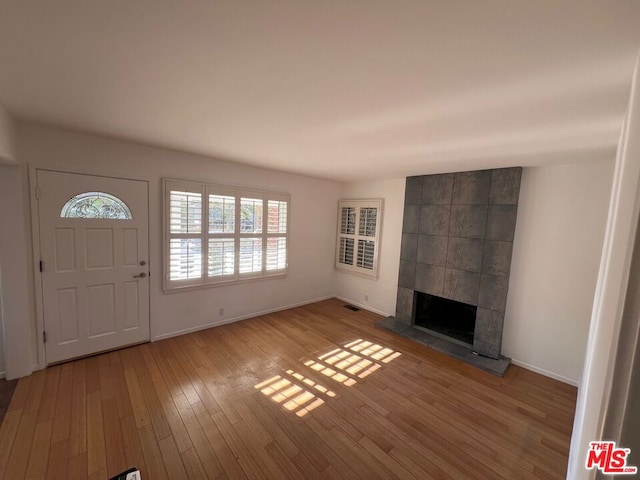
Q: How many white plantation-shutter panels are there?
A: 6